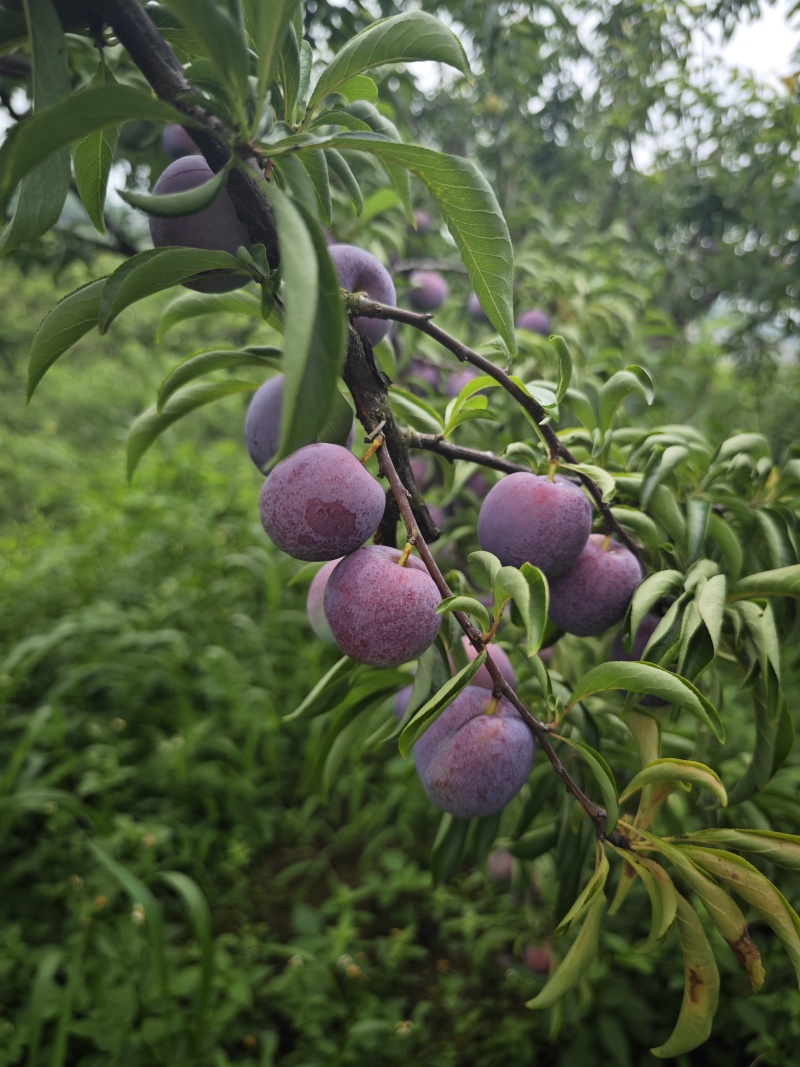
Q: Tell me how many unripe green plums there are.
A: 0